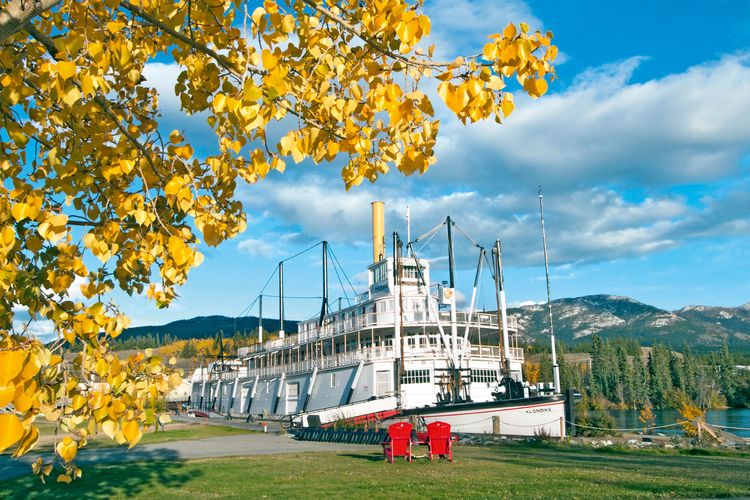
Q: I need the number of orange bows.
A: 0